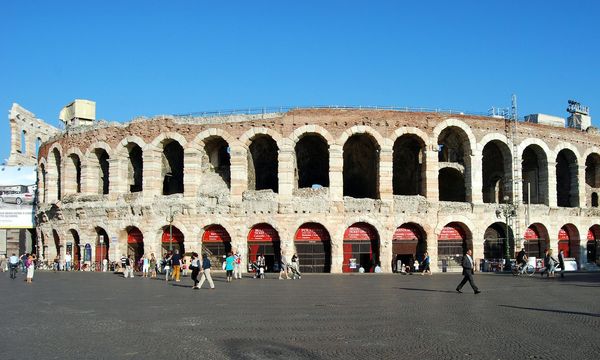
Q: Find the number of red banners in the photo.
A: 11